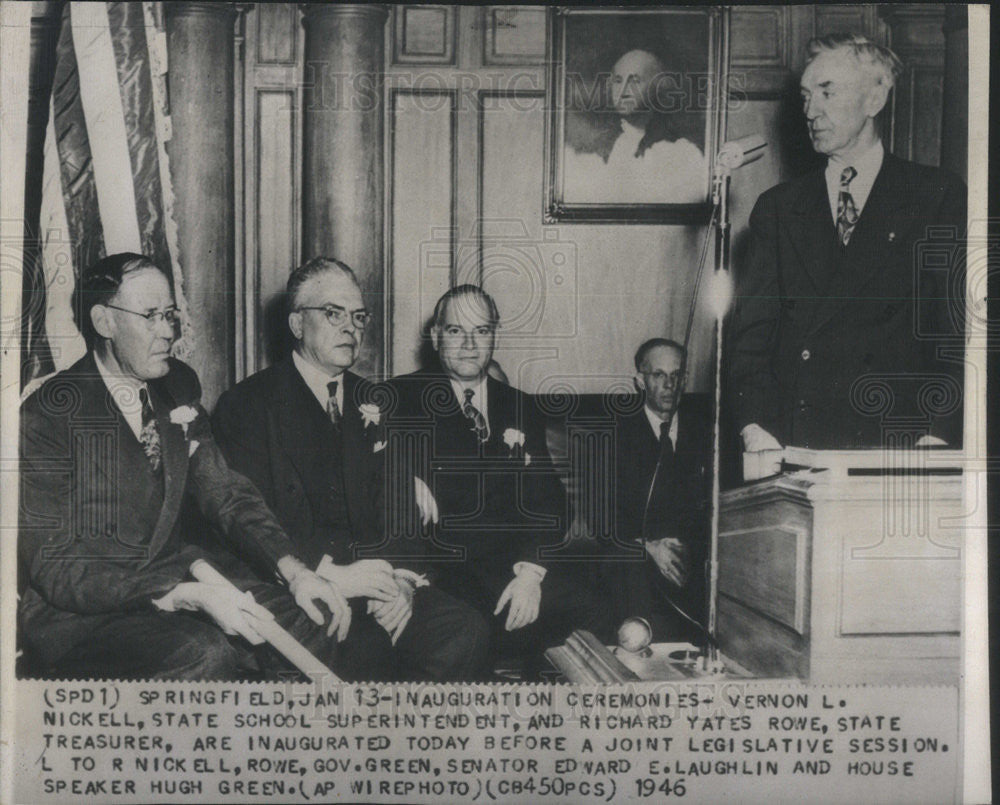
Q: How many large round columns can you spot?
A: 2